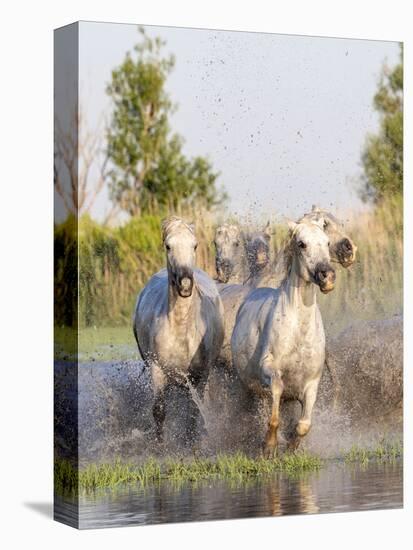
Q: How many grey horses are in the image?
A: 5